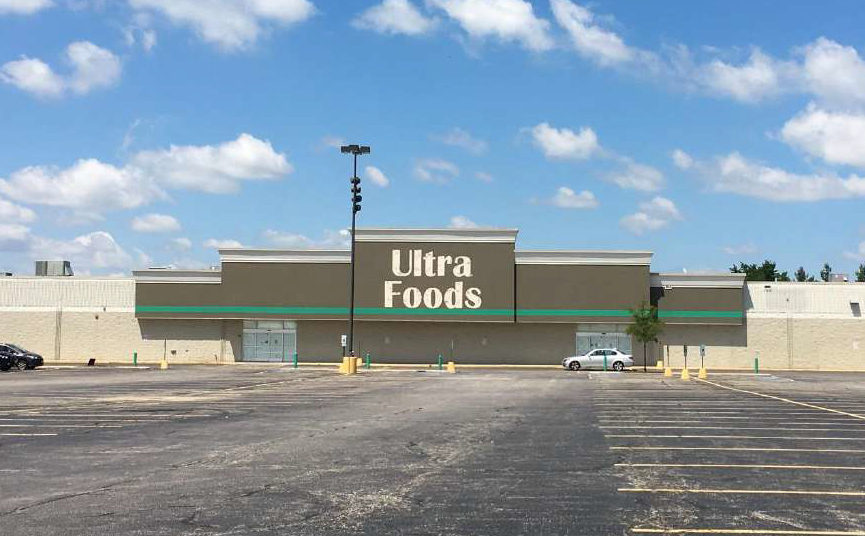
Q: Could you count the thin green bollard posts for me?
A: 6